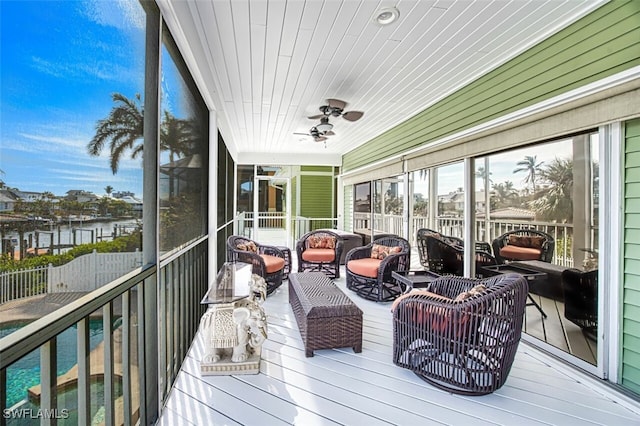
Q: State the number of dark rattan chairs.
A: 4